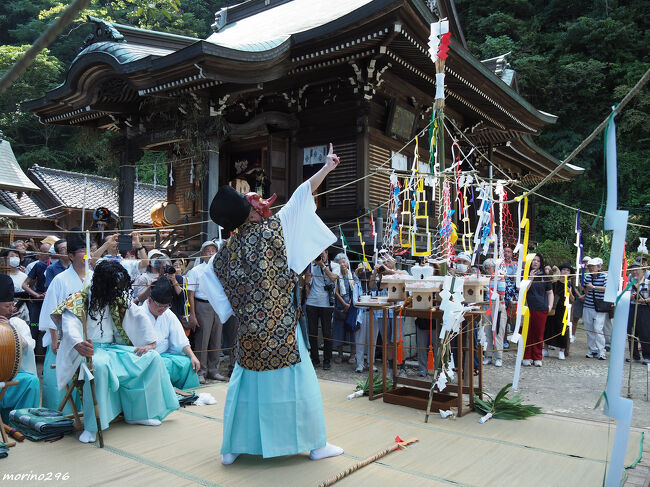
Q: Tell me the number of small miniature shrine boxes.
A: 3